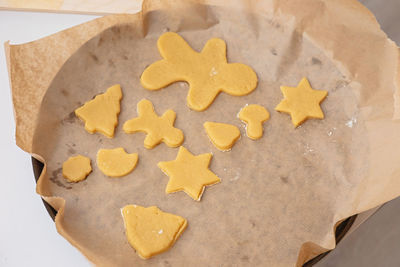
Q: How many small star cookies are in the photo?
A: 2